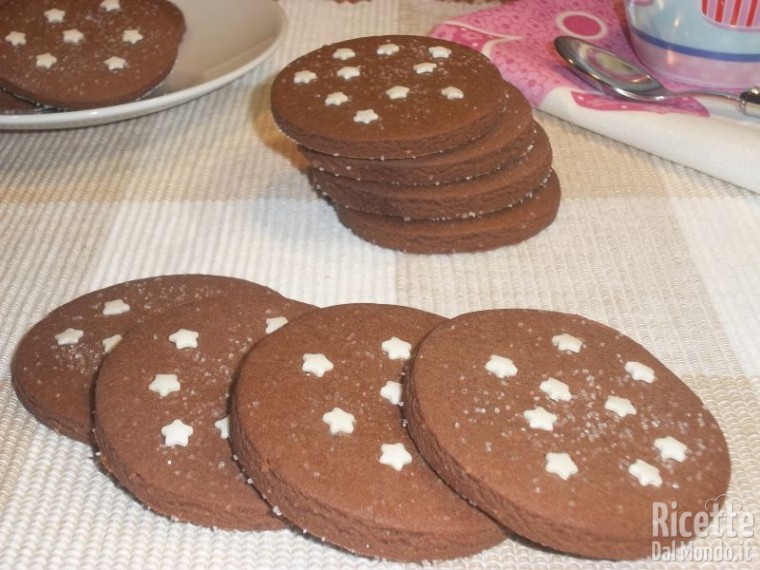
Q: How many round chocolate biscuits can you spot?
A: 10